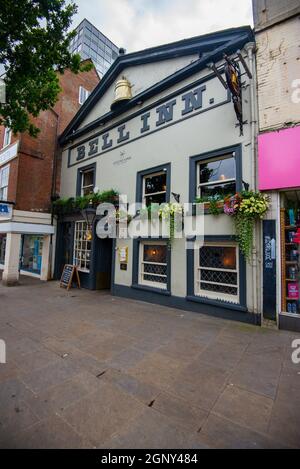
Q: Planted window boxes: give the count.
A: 3